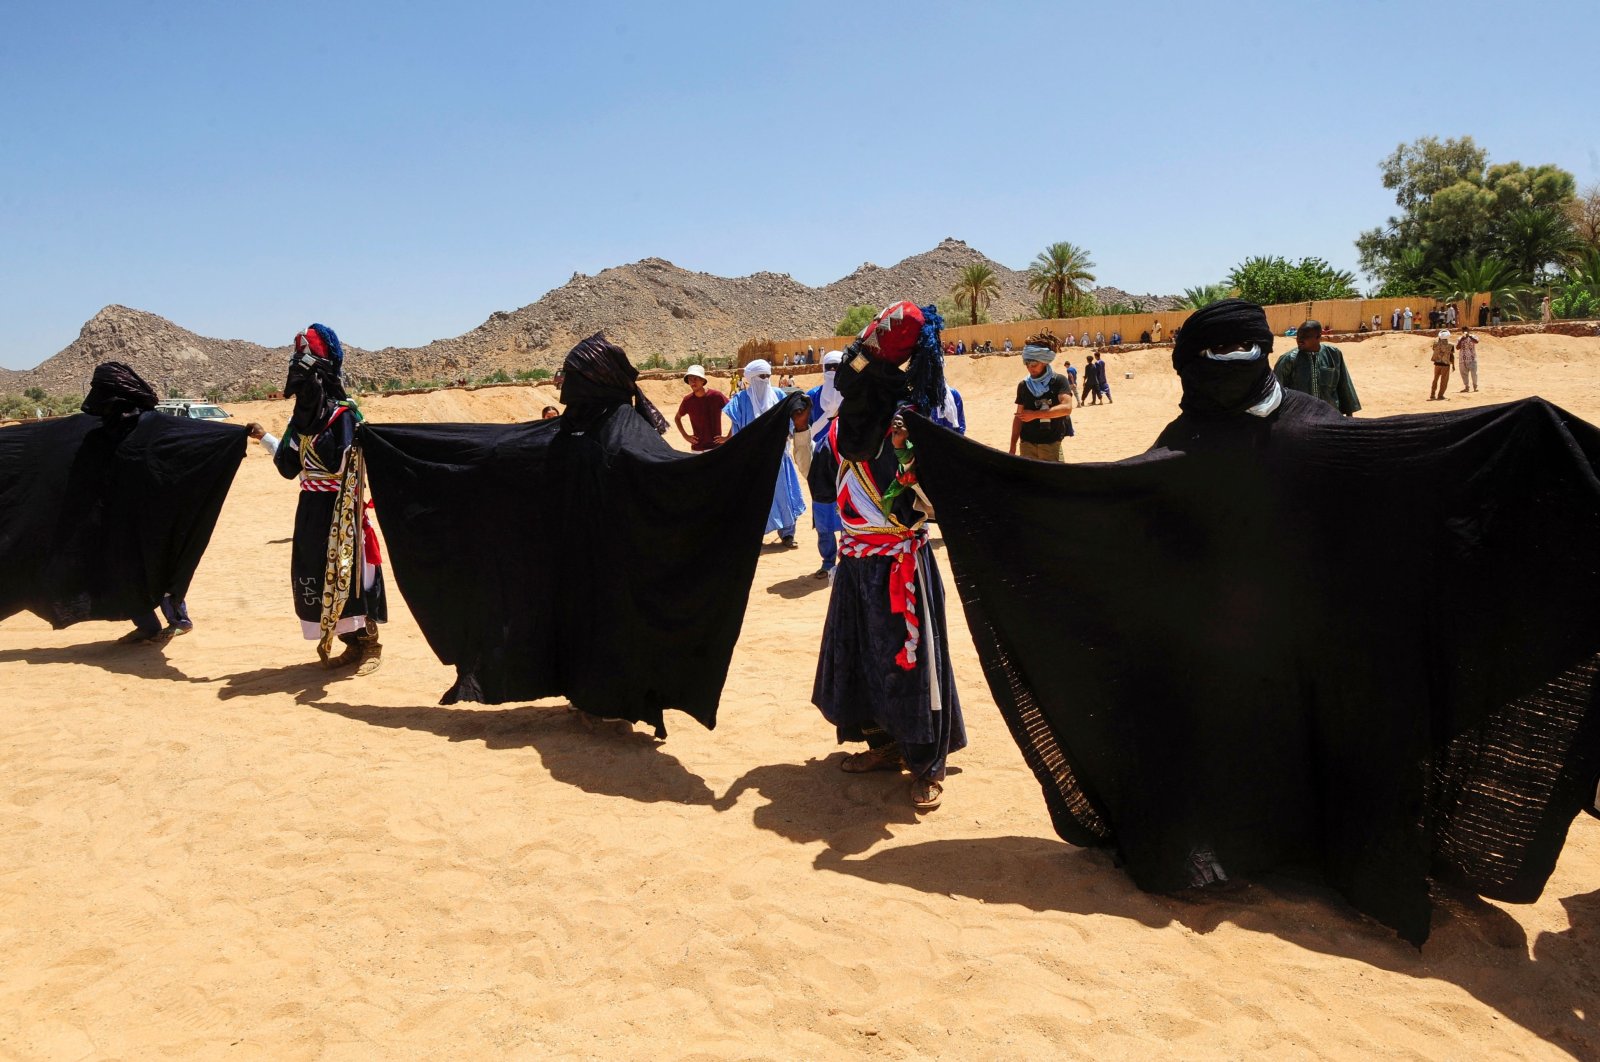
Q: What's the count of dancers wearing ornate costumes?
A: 2